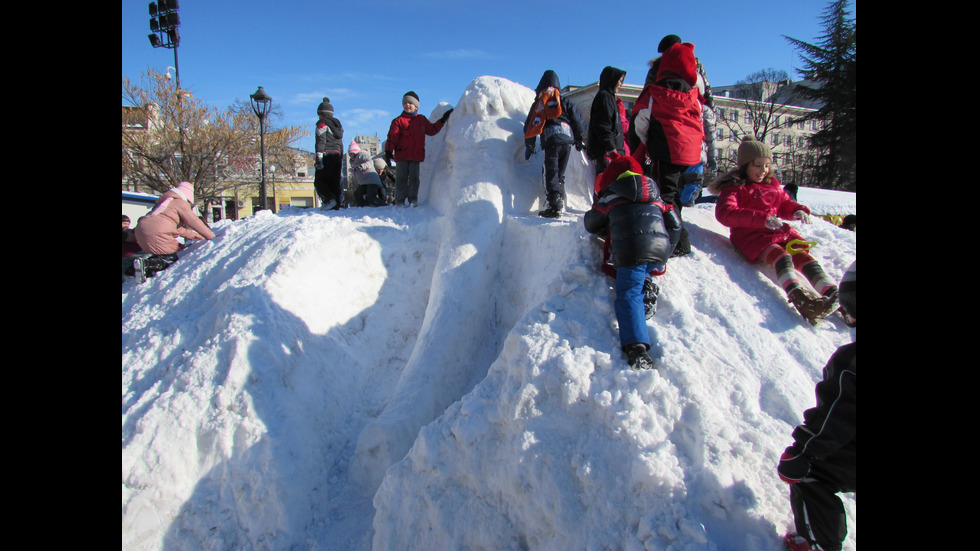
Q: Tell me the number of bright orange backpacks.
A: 1